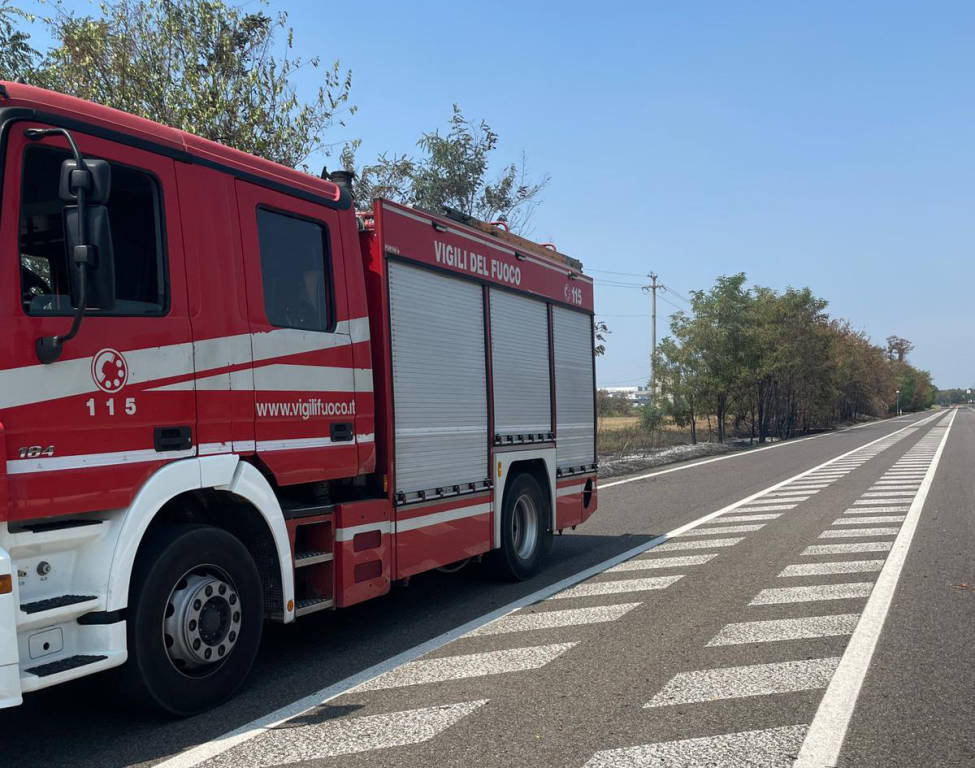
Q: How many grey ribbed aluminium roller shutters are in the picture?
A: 3